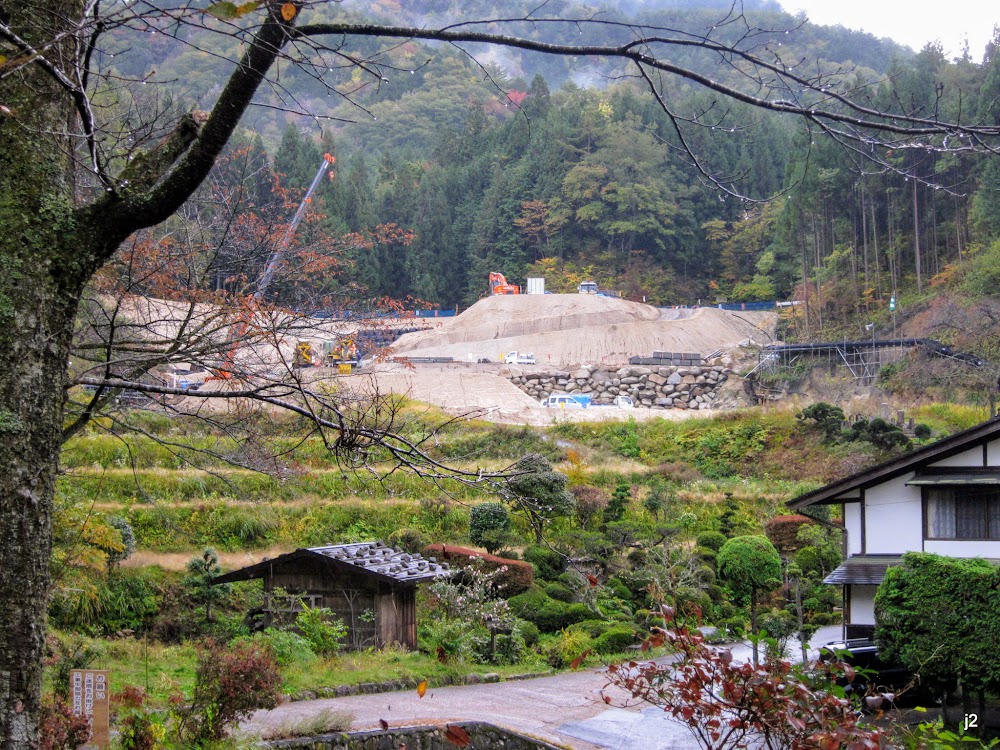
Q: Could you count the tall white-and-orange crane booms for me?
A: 1